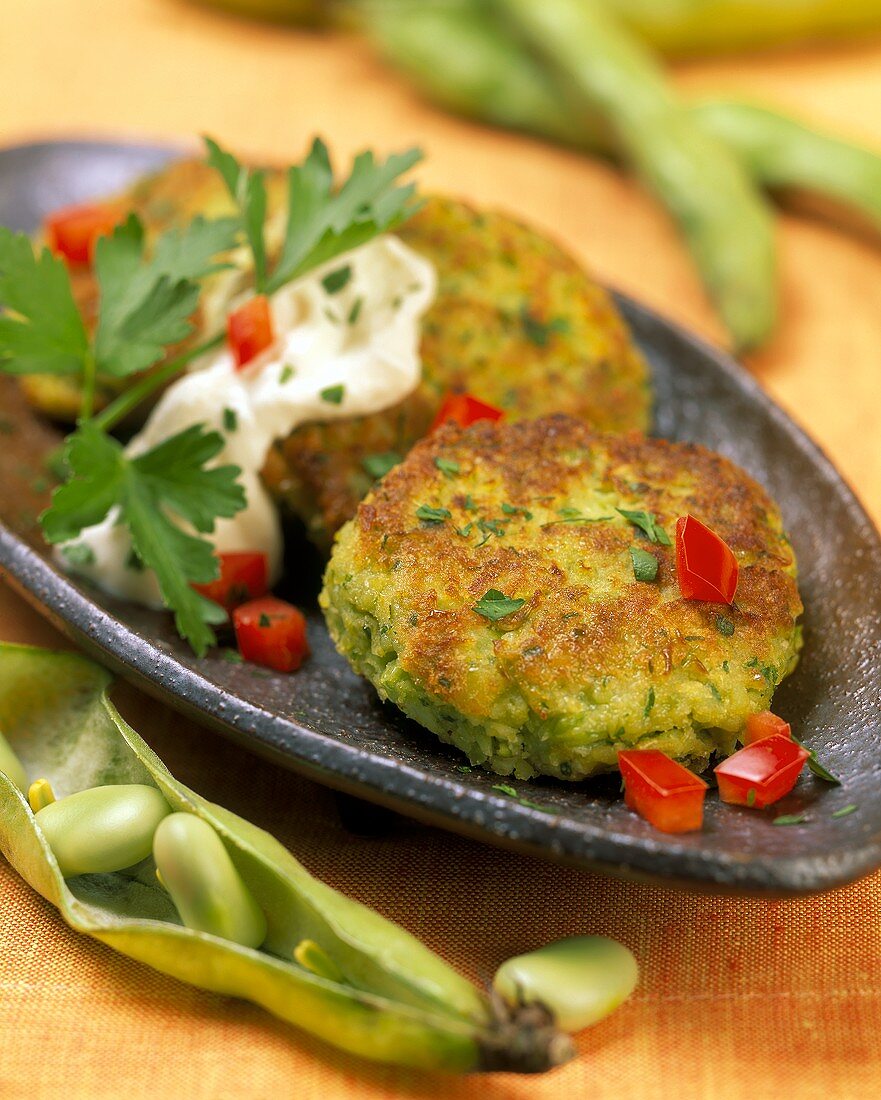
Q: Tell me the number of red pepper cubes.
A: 9